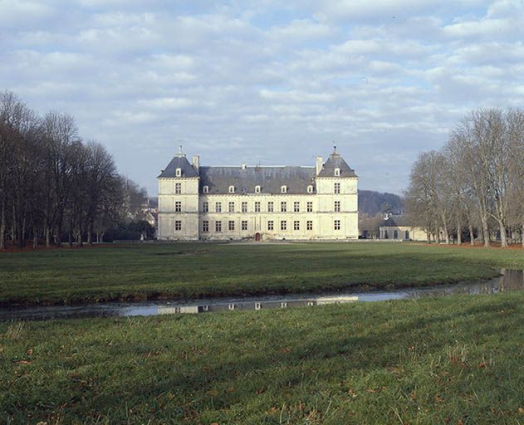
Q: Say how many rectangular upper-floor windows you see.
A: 13